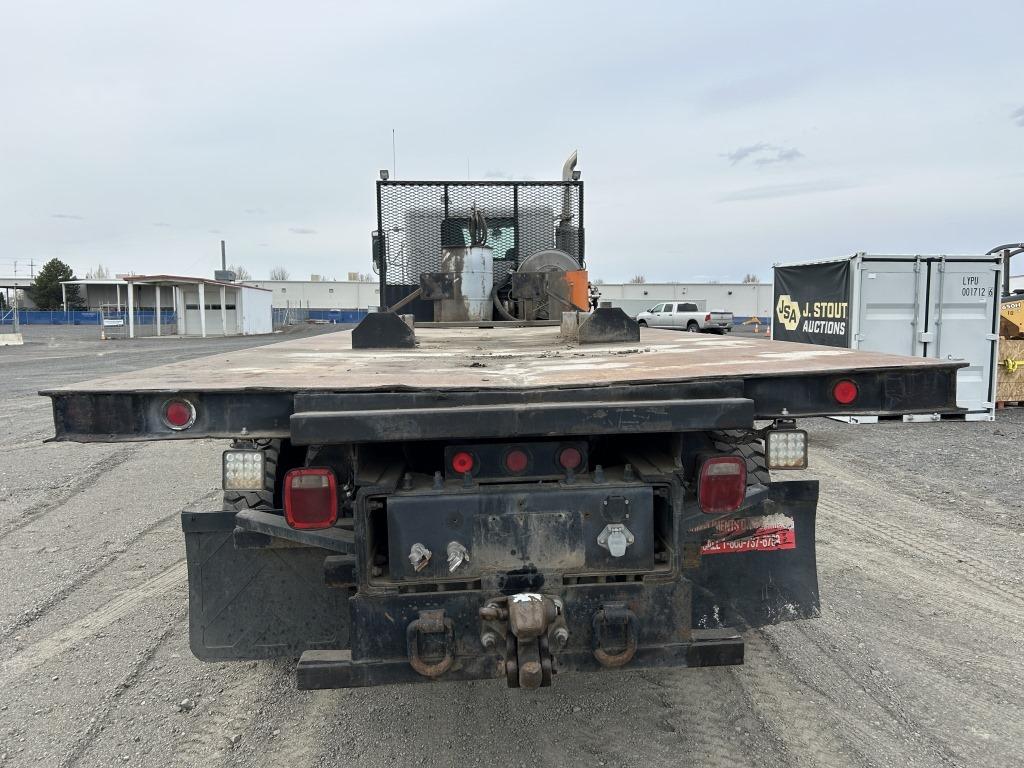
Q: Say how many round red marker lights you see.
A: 5